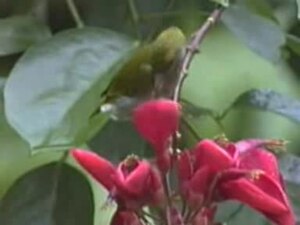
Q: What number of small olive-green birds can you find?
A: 1